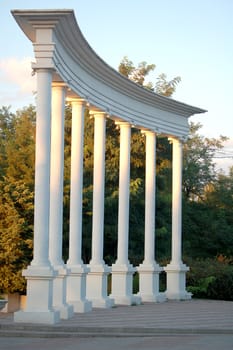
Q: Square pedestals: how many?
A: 7